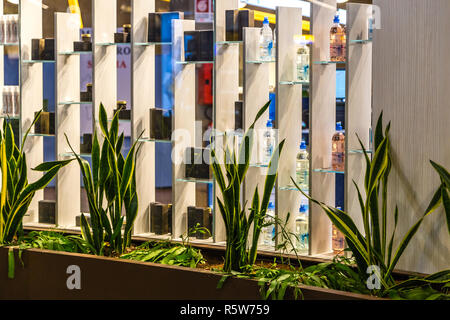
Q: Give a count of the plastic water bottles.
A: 9